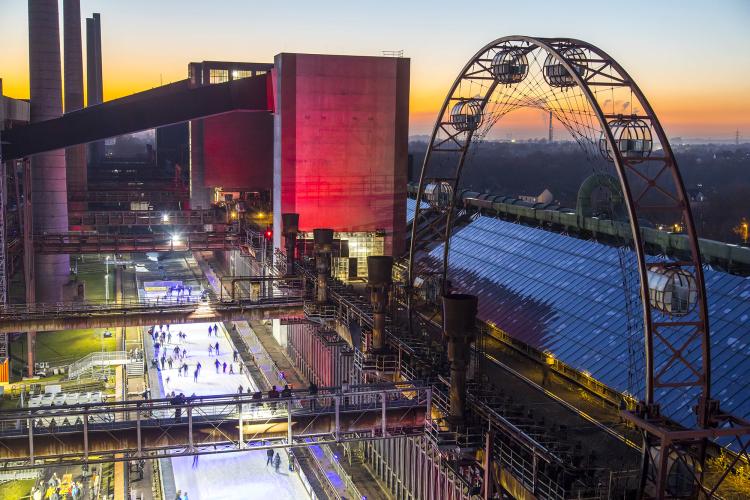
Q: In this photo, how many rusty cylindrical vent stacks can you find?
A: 4